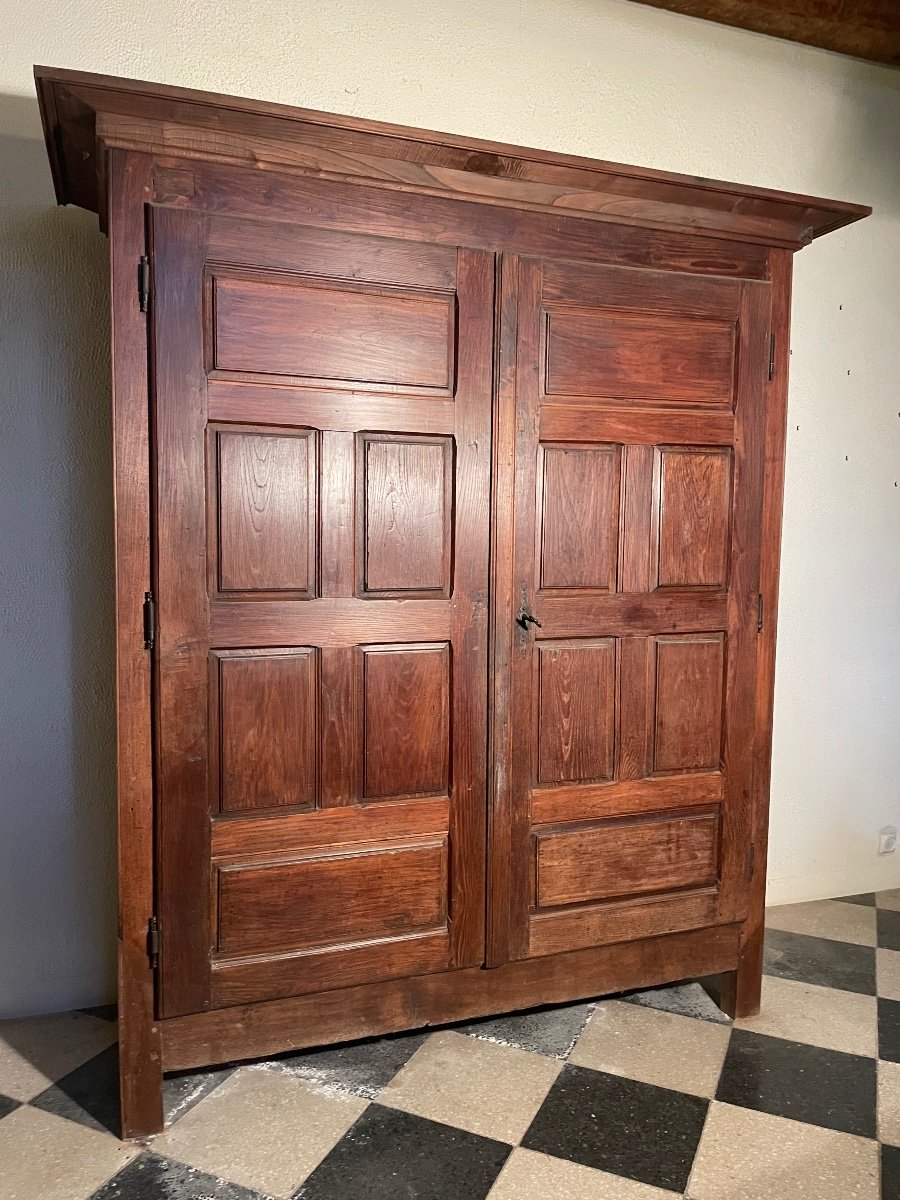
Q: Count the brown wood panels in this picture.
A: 12